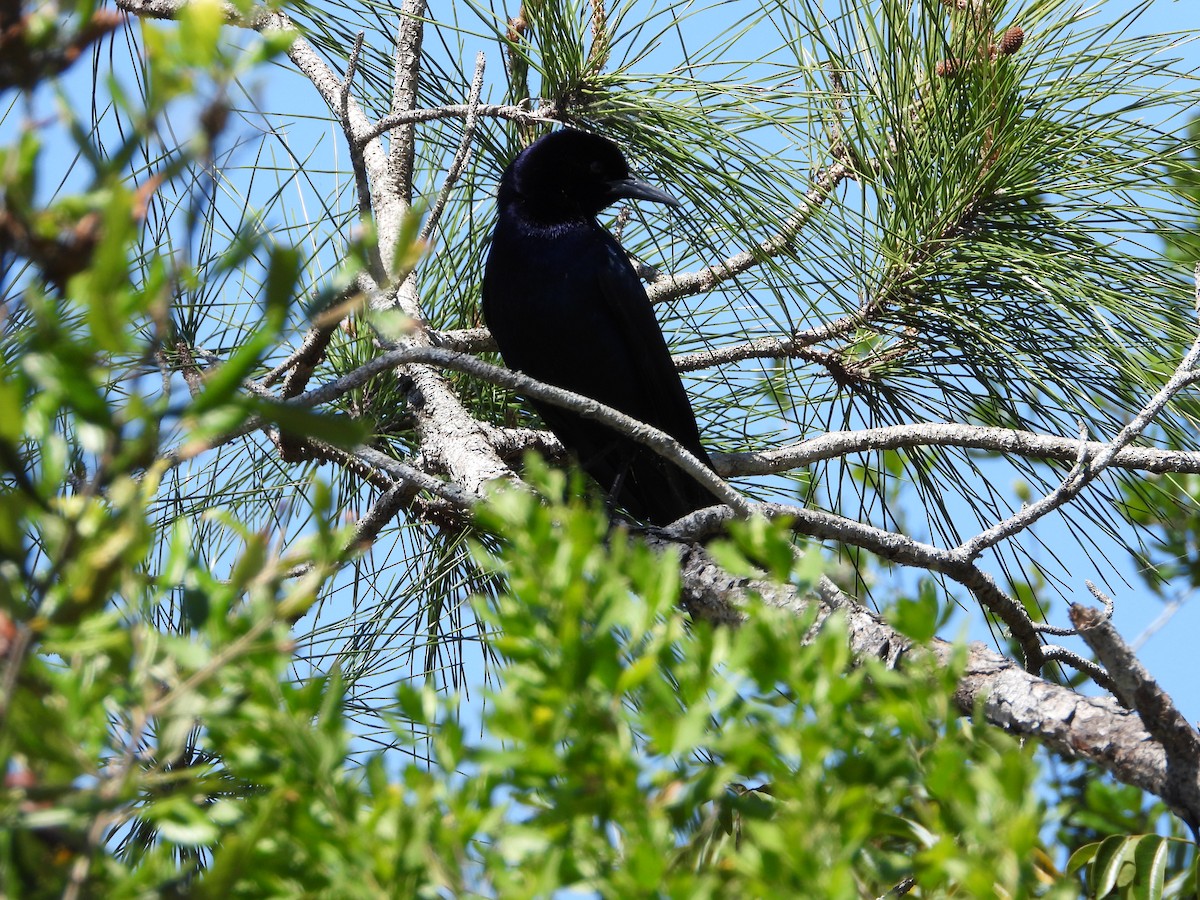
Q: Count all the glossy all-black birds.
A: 1